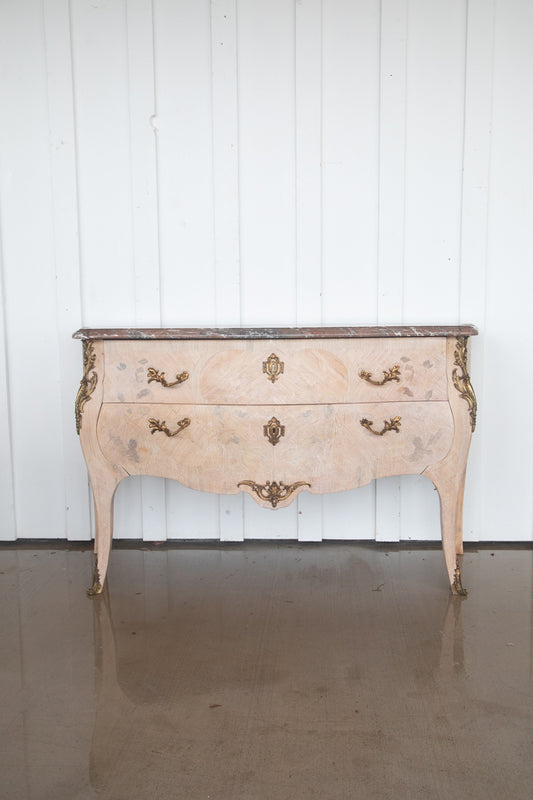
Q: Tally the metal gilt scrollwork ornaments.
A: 11